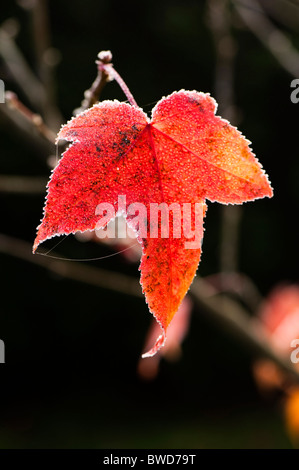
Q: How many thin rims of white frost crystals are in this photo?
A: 1